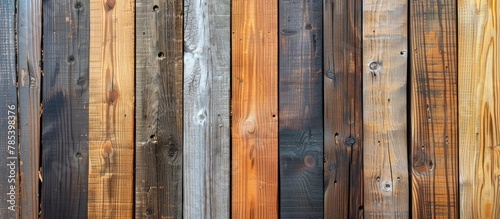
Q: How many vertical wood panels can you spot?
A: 12